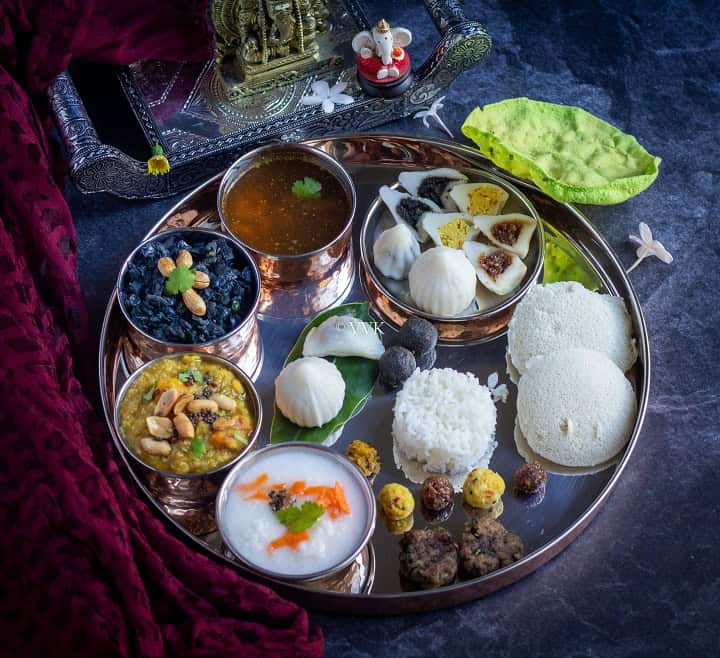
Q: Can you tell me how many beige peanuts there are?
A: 11